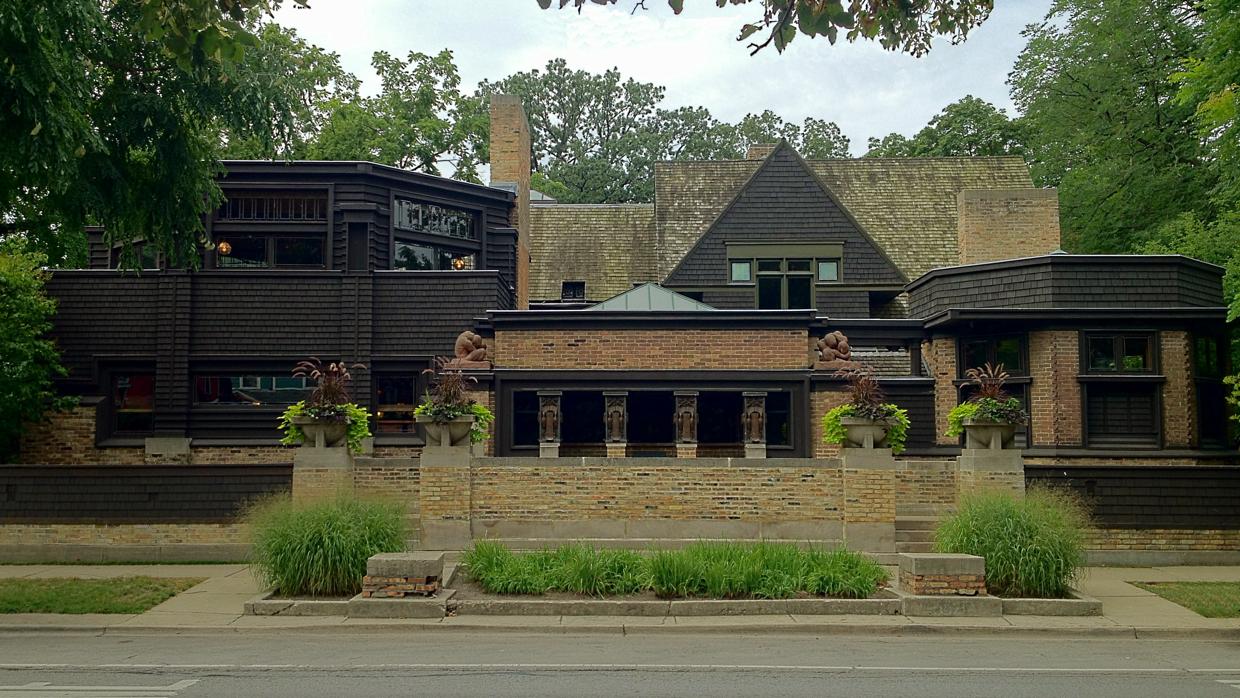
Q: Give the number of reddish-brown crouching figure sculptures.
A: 2